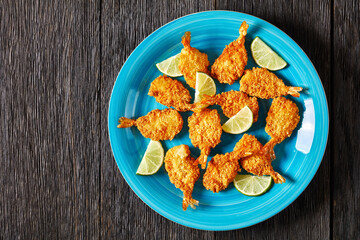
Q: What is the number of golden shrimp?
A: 11